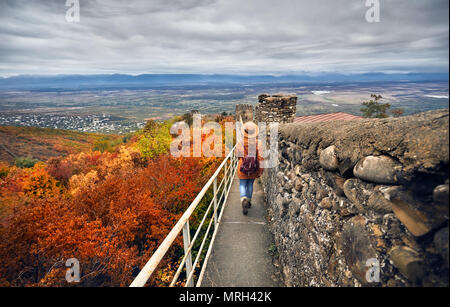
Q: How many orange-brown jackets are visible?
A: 1